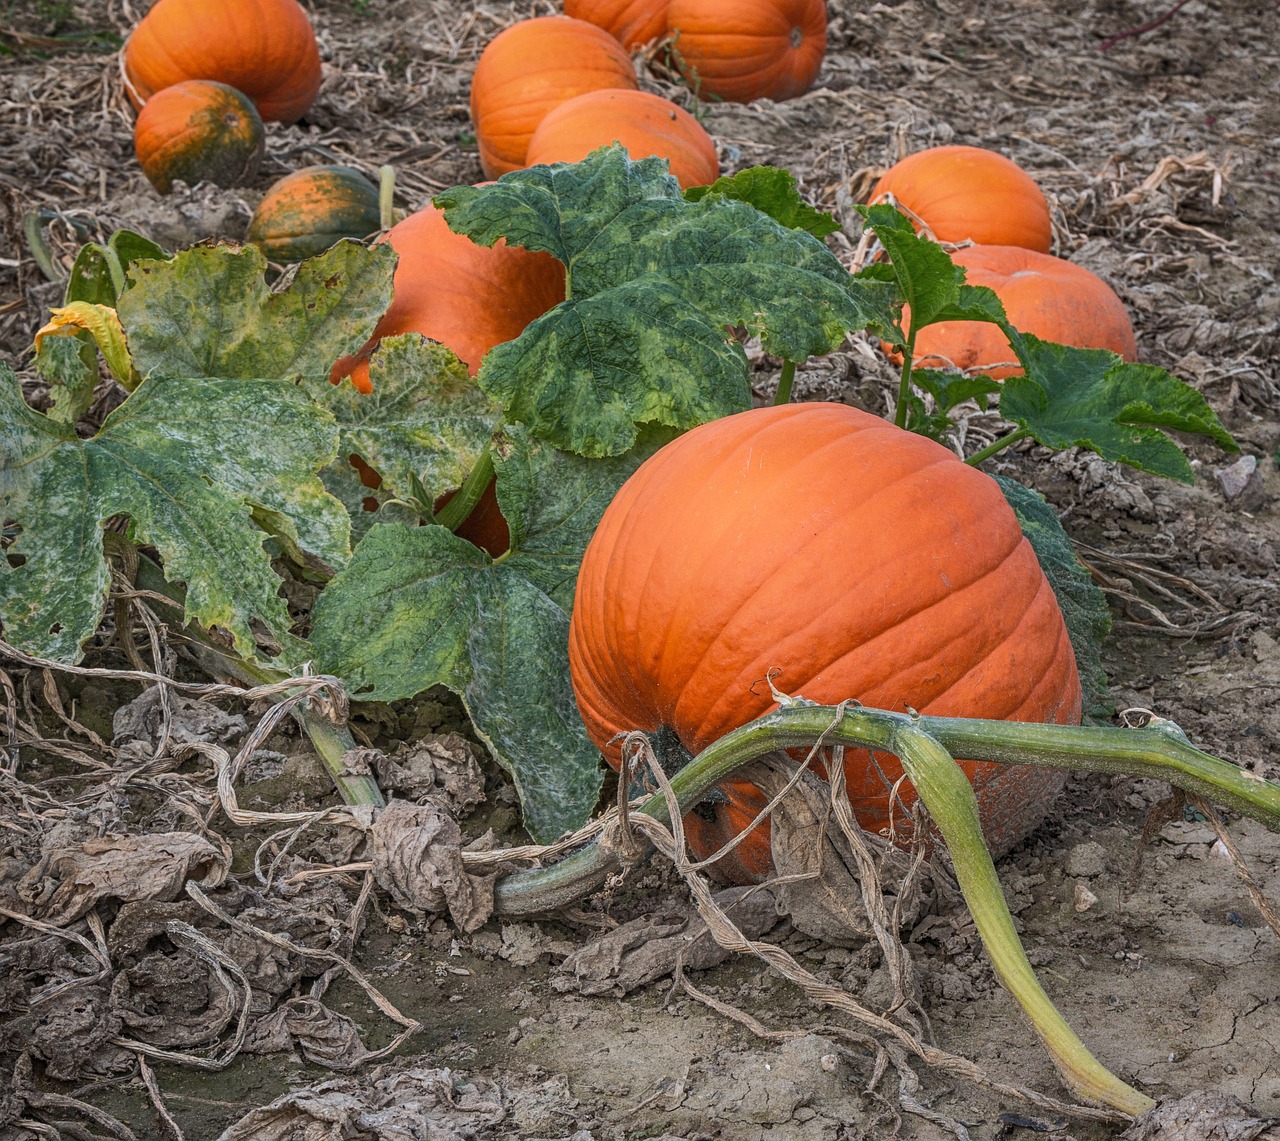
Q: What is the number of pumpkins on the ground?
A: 11